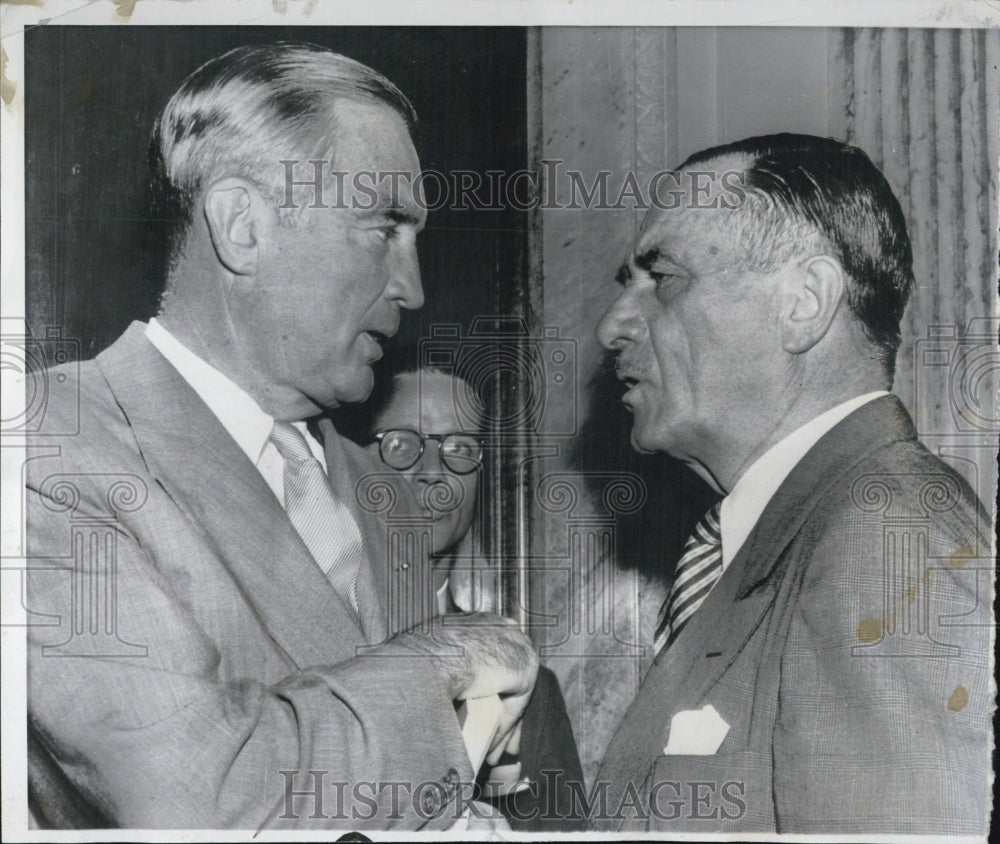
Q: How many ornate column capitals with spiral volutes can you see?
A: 4